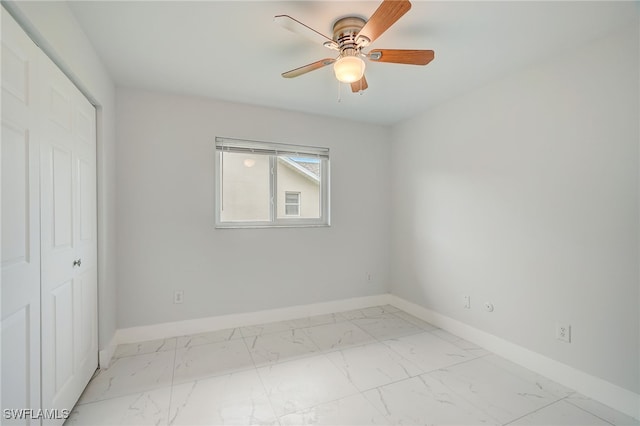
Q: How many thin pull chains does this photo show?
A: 2